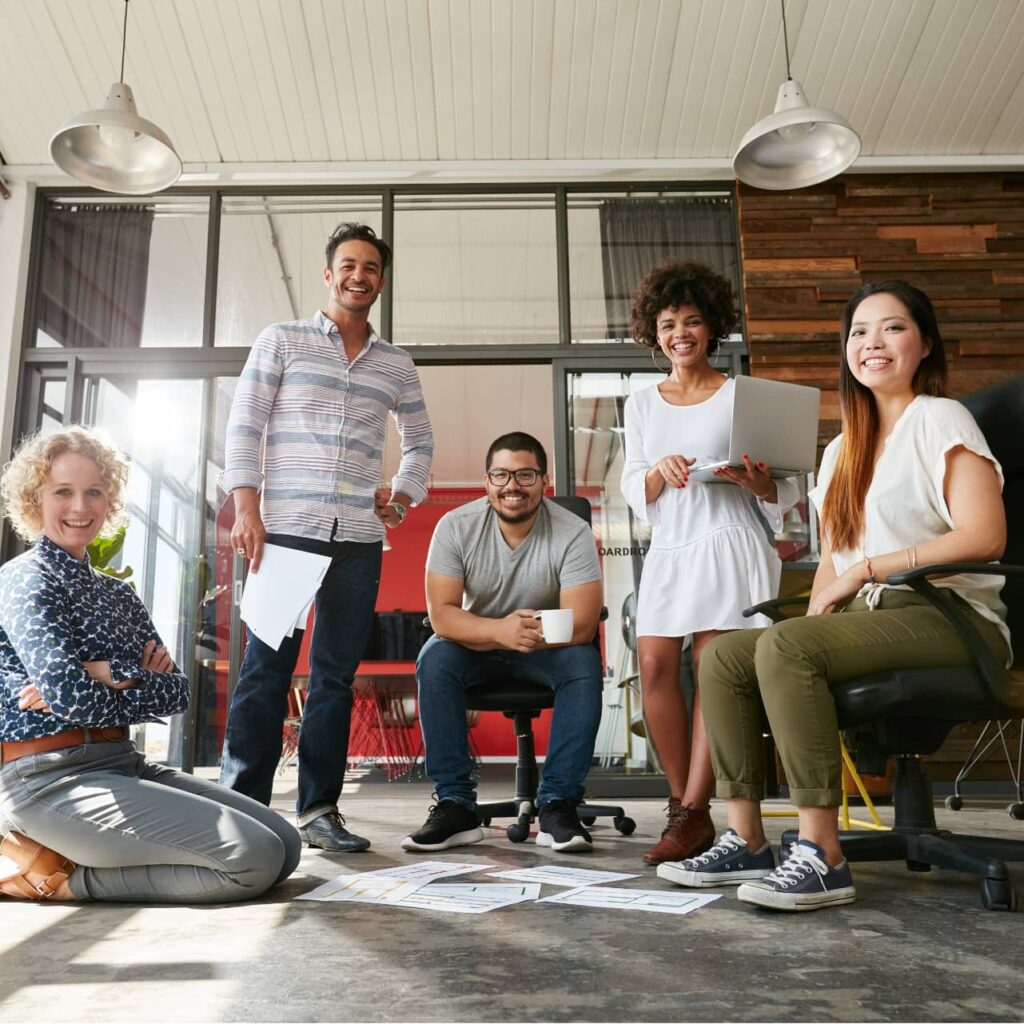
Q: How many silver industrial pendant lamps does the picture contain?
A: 2